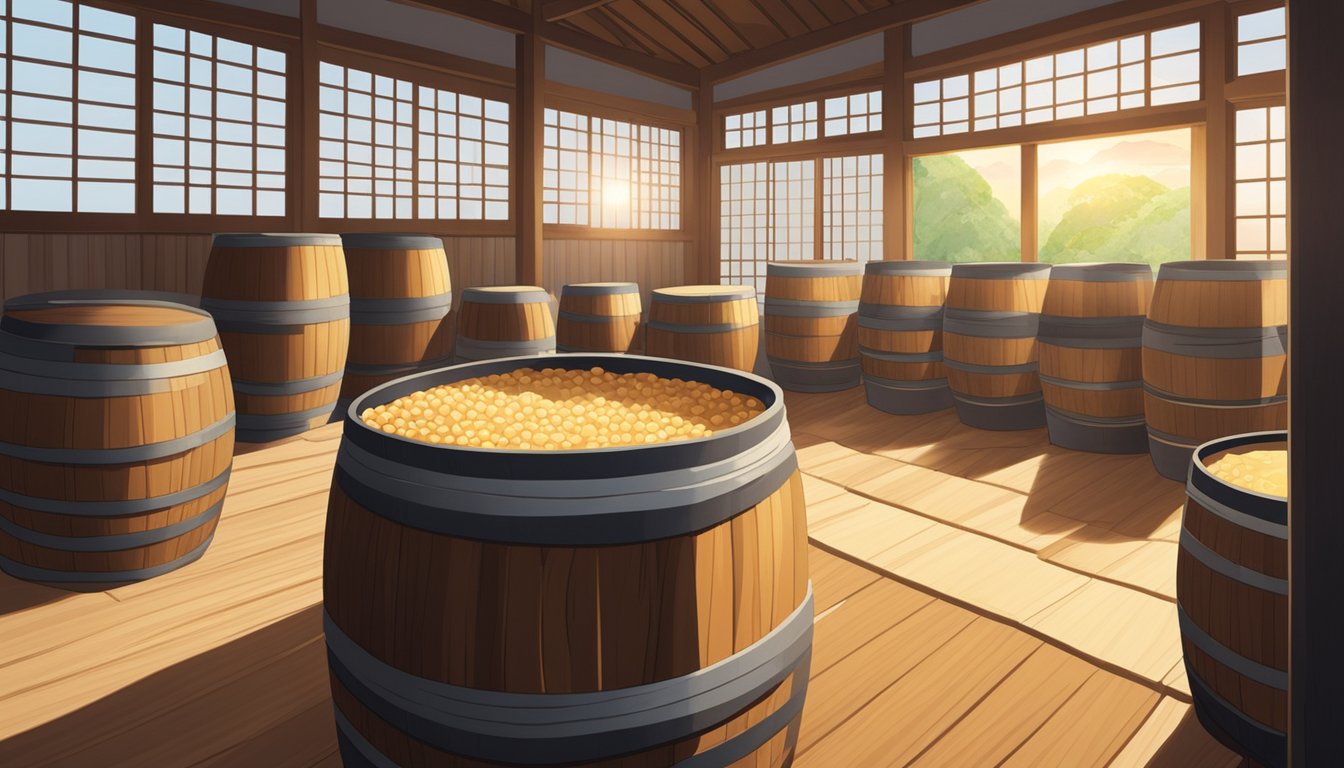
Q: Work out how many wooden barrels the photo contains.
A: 13